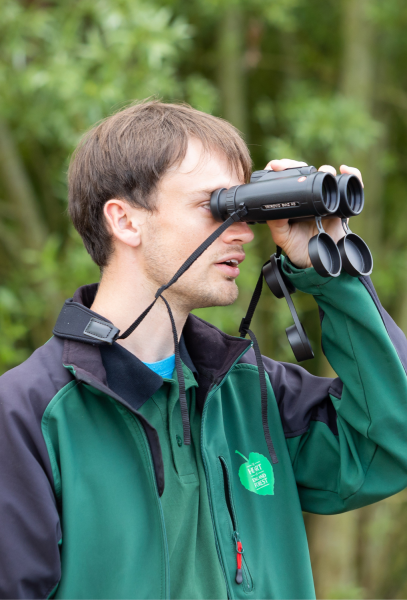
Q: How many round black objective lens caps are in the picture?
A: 2